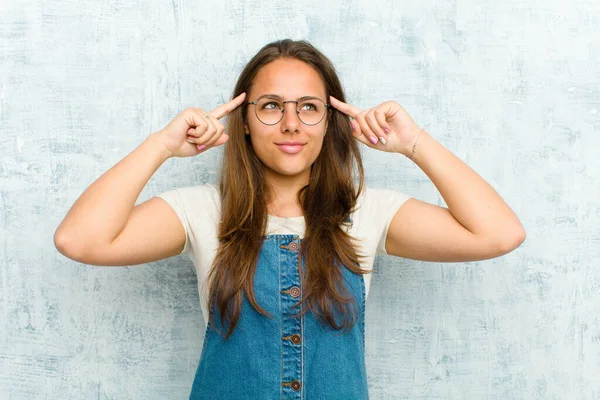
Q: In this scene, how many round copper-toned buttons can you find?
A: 4